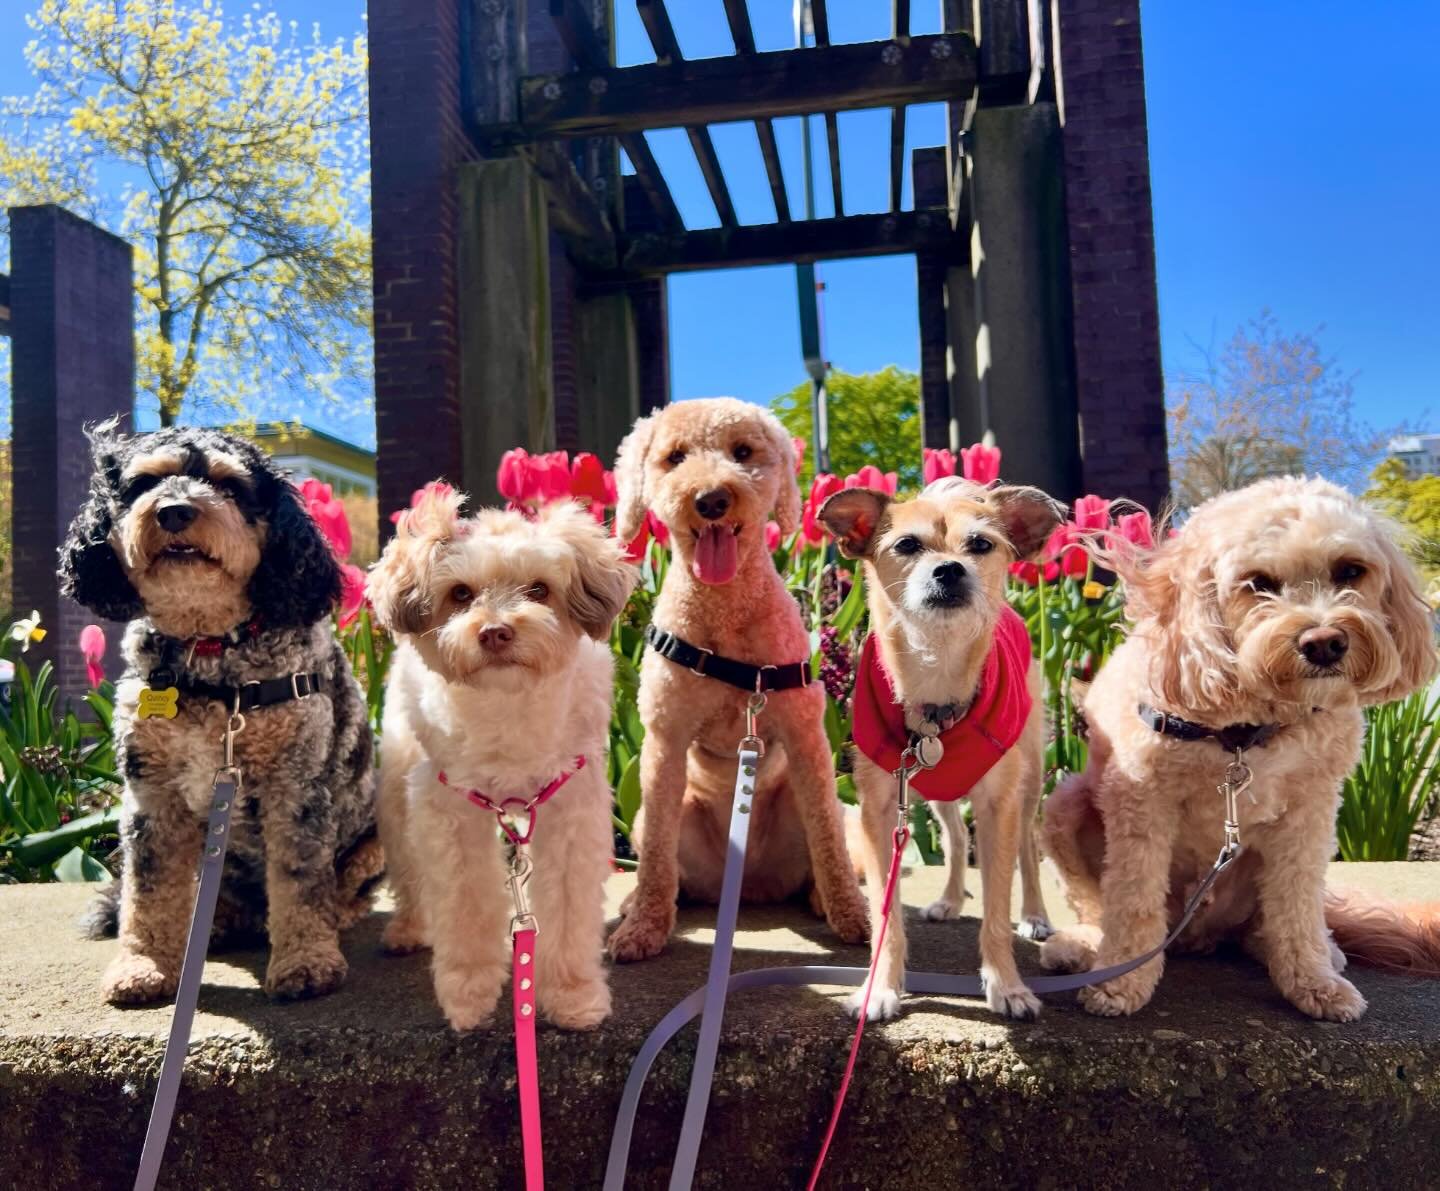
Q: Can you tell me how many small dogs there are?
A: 5